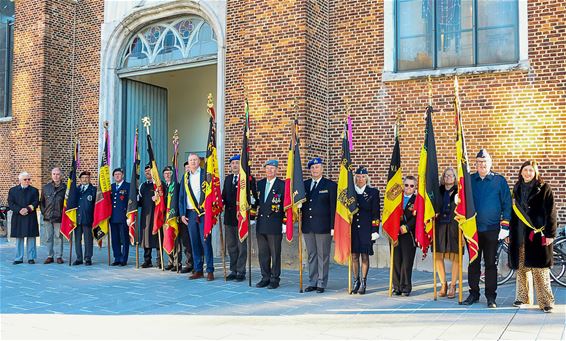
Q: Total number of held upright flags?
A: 12